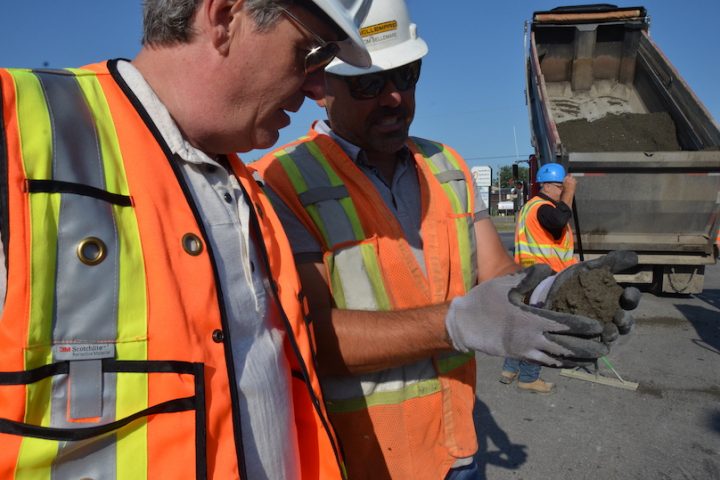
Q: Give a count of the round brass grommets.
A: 2